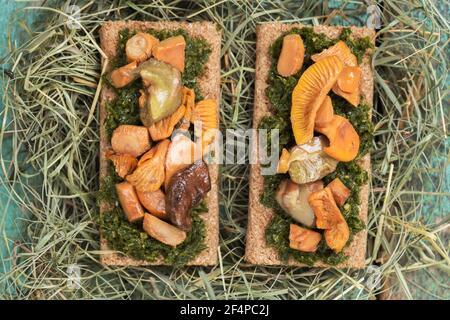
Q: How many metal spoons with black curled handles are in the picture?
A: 0